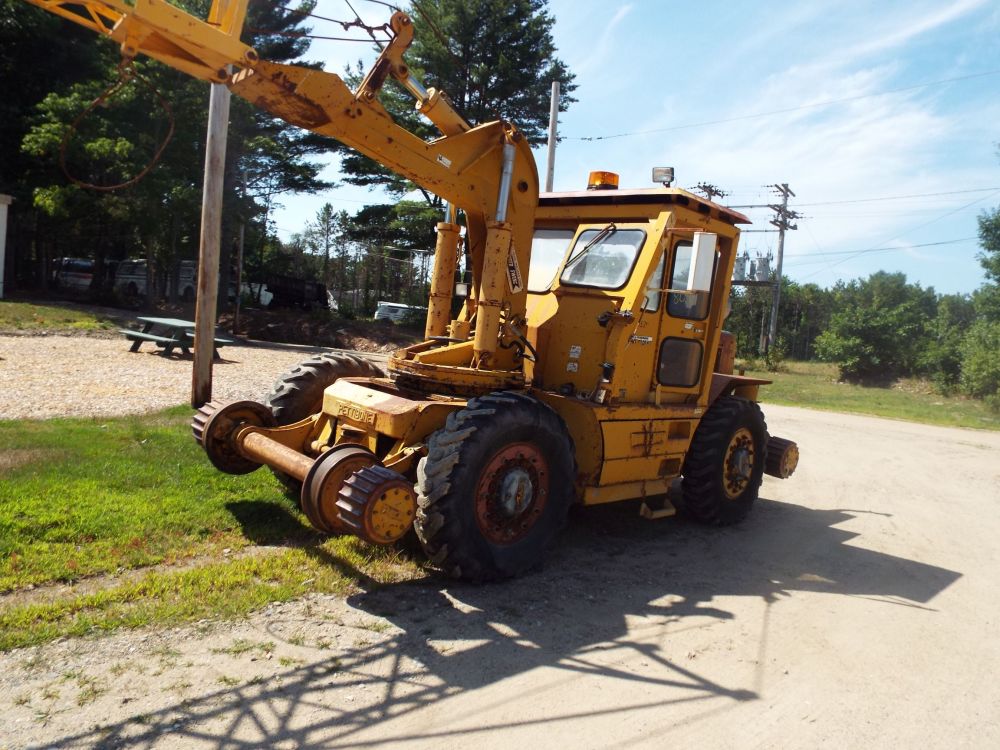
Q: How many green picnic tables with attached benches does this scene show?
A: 1